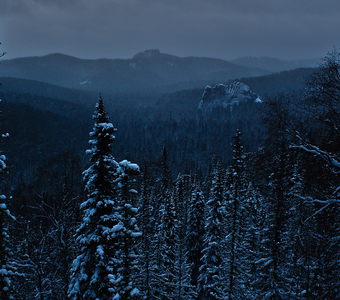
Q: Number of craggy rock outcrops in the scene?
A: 1